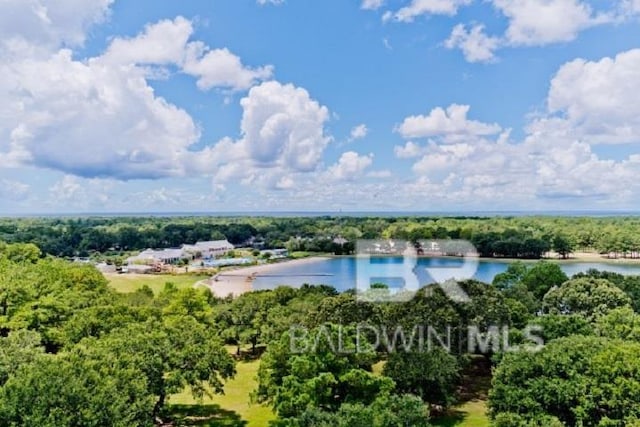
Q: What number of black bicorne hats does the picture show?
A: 0